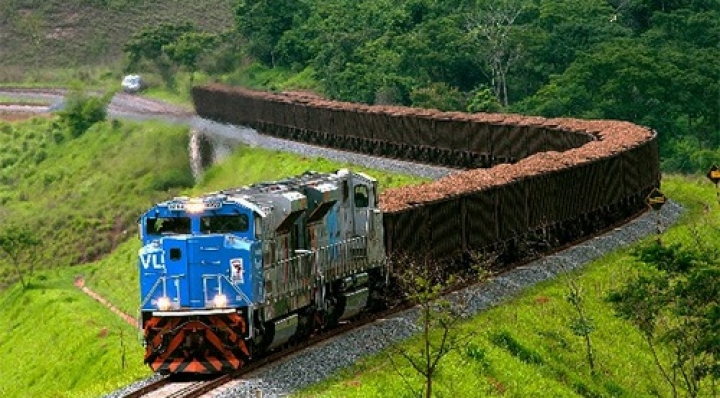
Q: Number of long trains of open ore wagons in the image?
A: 1